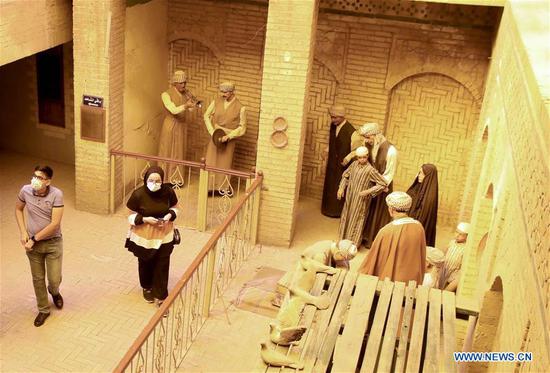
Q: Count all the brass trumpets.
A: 1